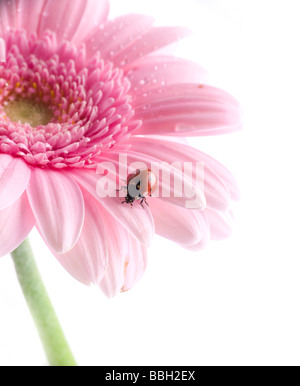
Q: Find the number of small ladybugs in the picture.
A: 1